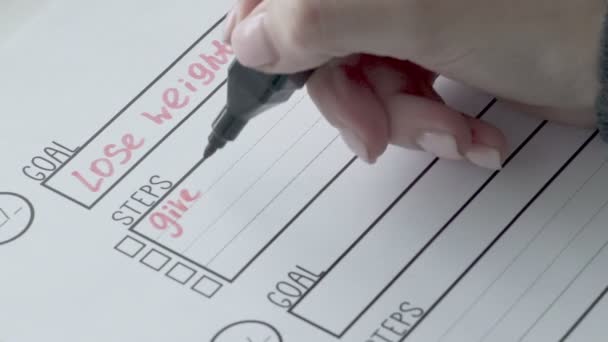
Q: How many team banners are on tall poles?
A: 0